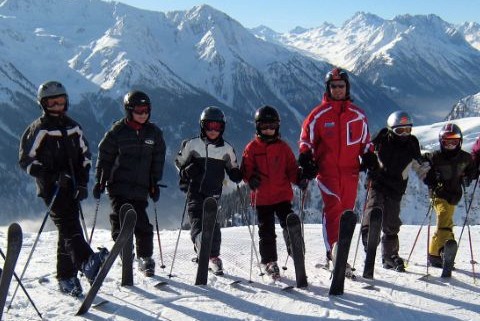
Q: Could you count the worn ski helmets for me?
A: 7